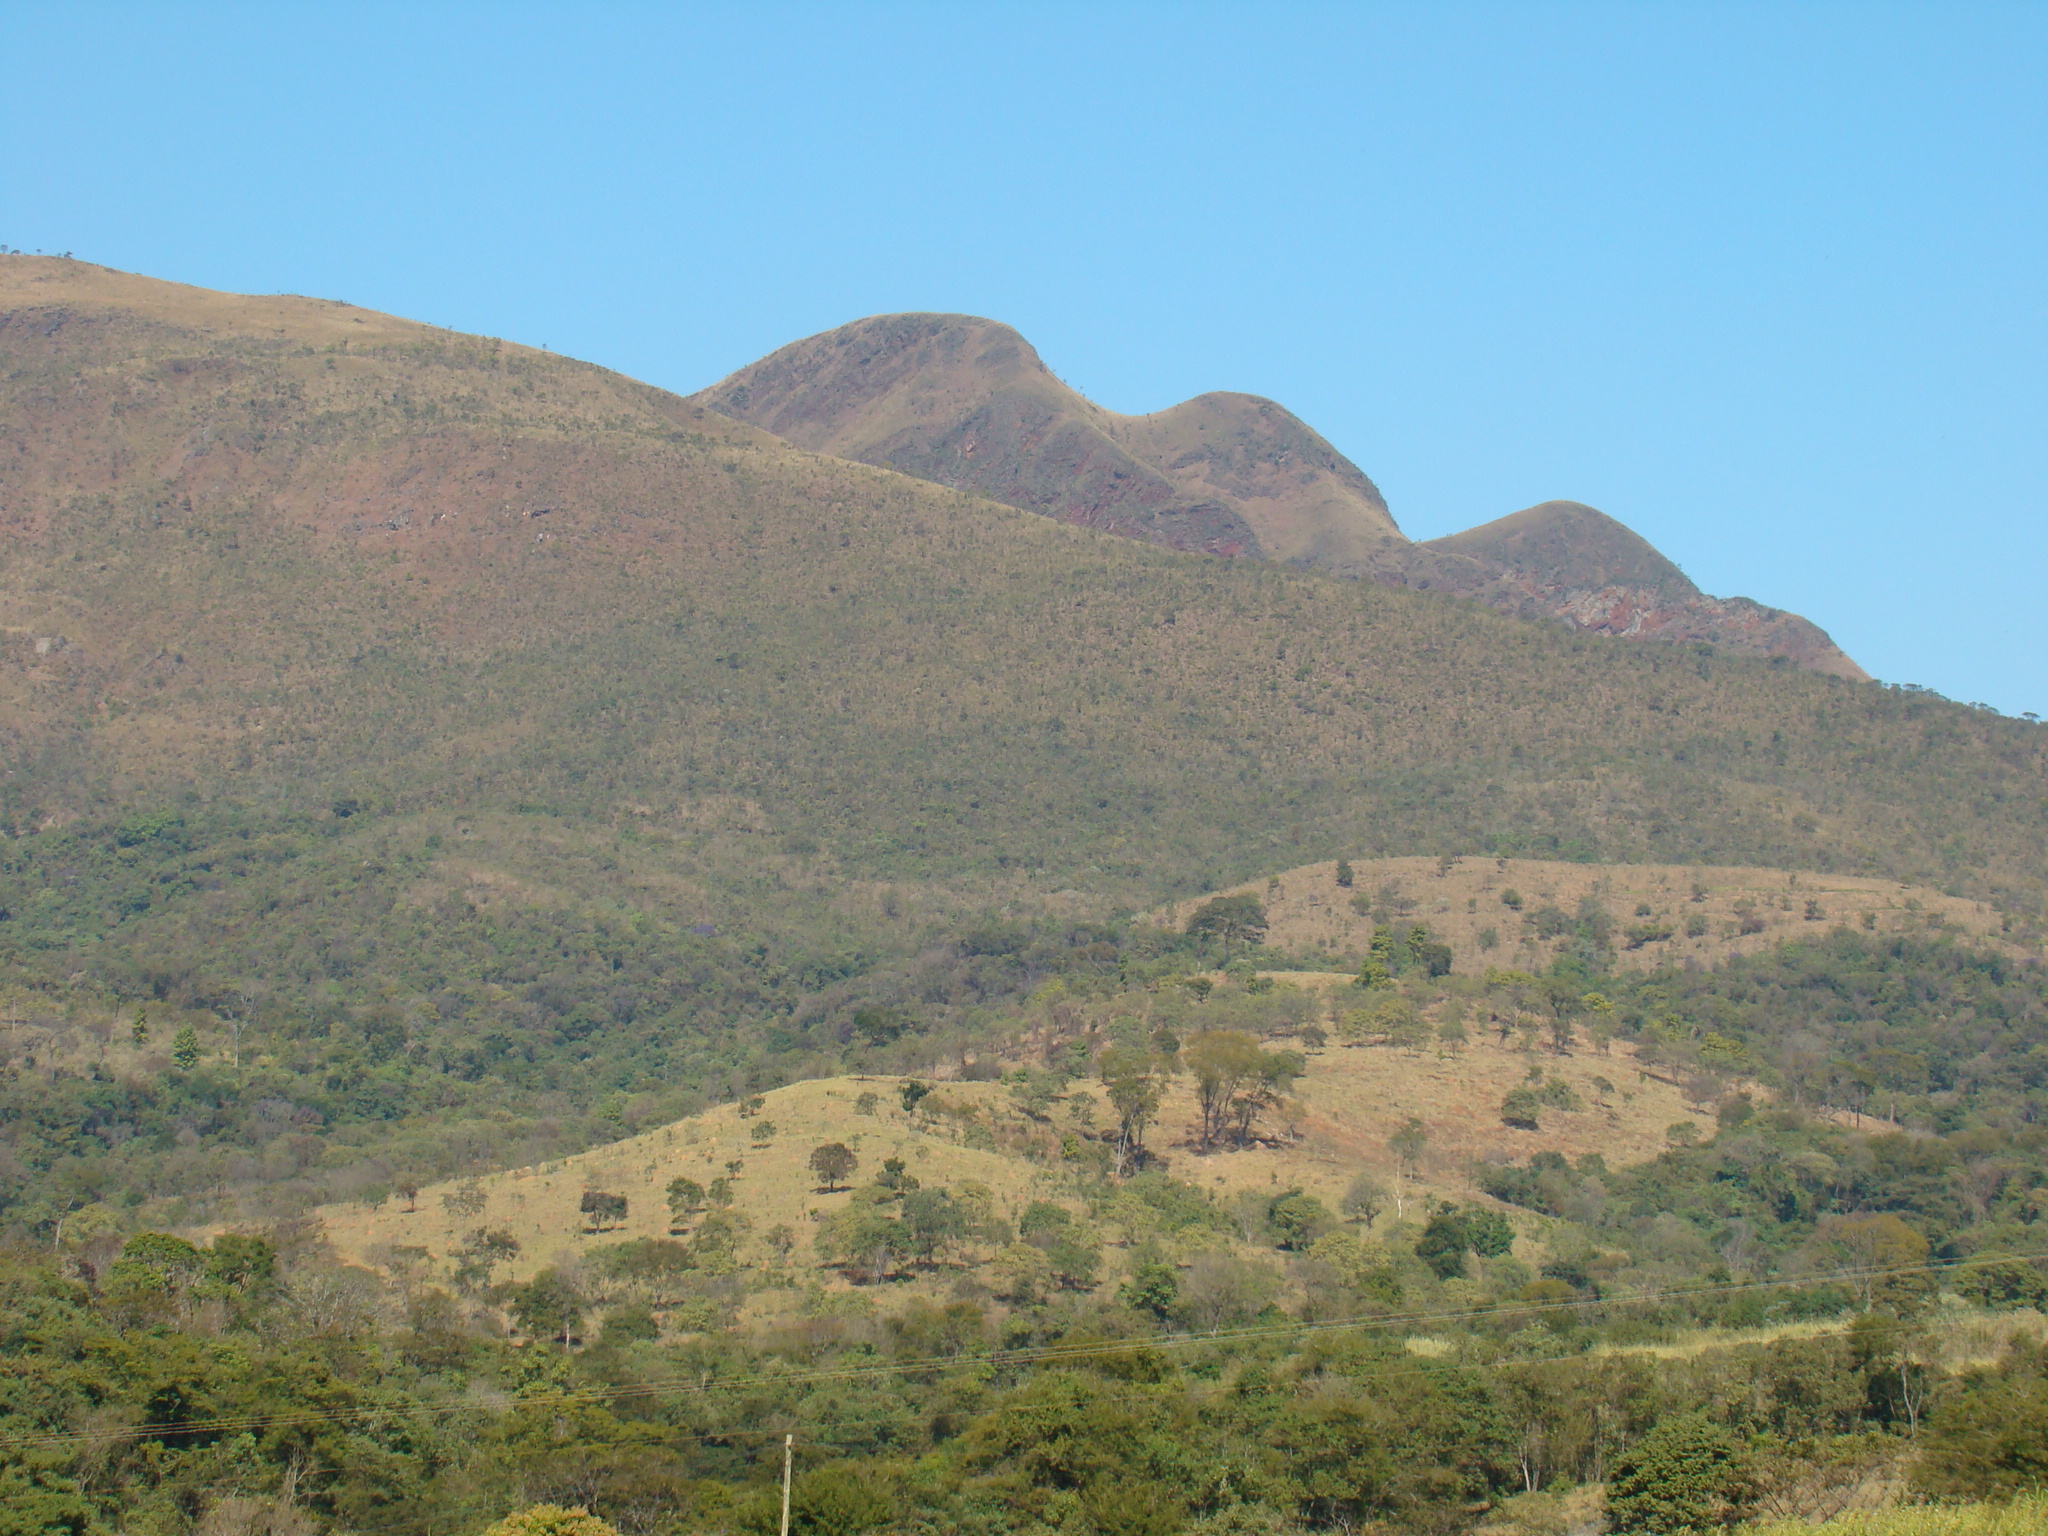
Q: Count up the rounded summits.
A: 3